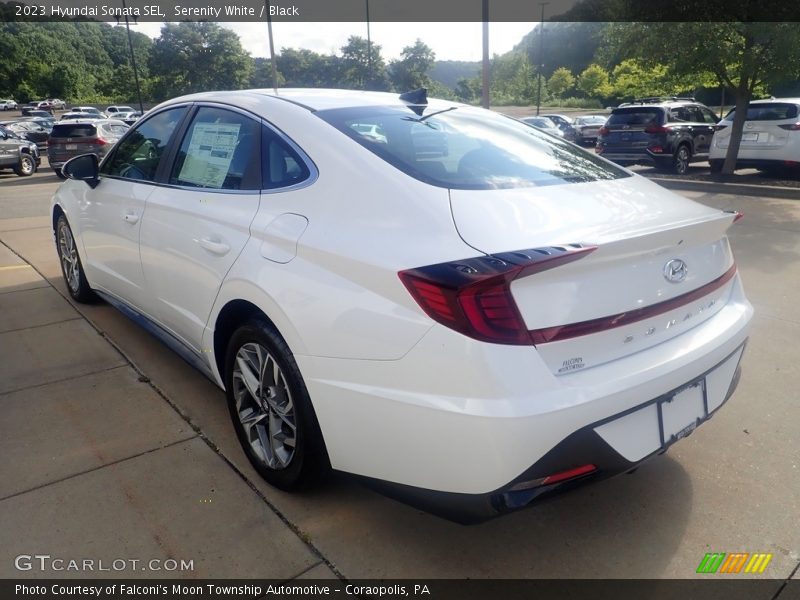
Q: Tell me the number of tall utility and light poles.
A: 5